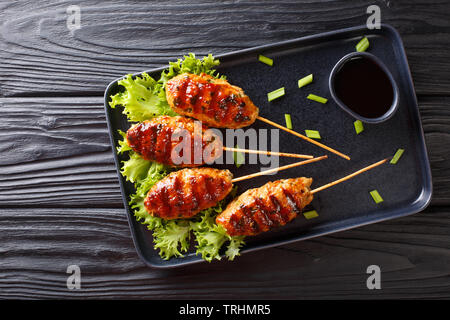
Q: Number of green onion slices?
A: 12